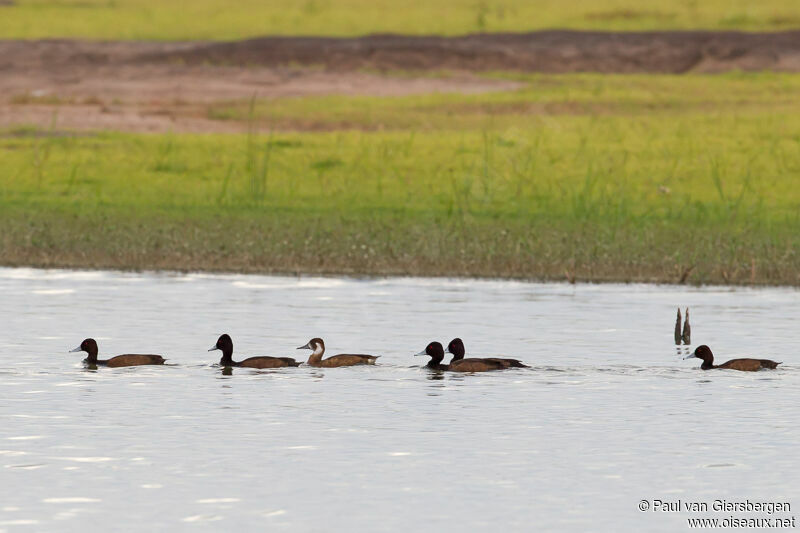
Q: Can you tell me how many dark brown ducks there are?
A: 5